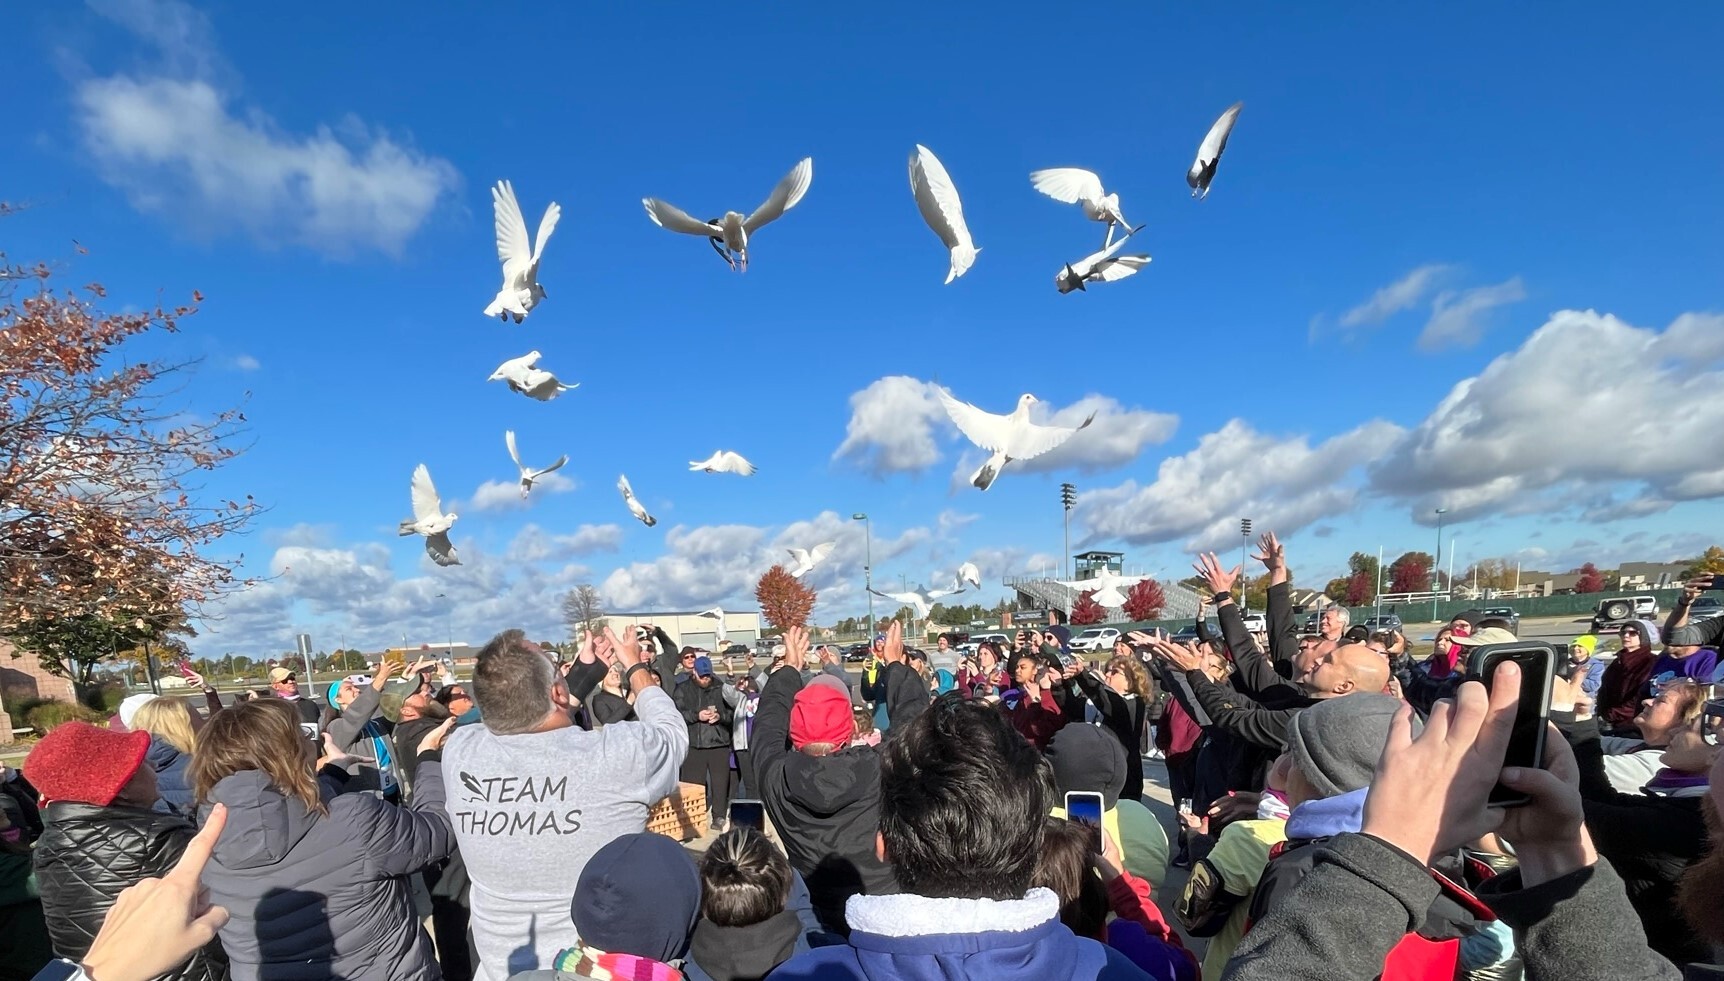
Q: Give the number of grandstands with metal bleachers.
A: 1